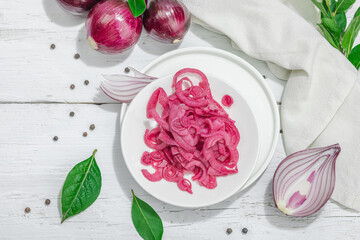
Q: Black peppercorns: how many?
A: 13